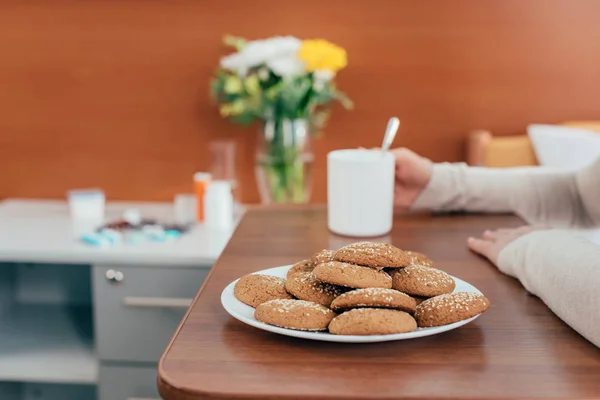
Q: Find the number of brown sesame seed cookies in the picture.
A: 12